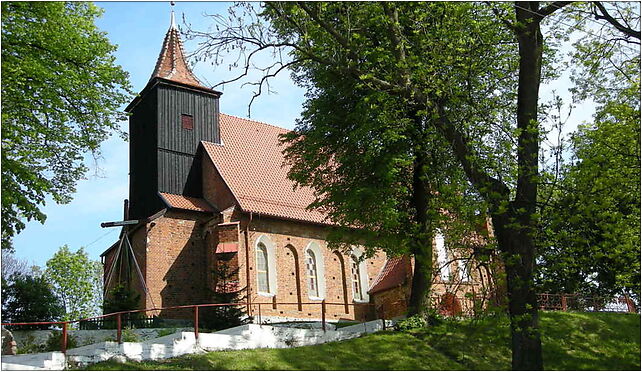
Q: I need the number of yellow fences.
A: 0